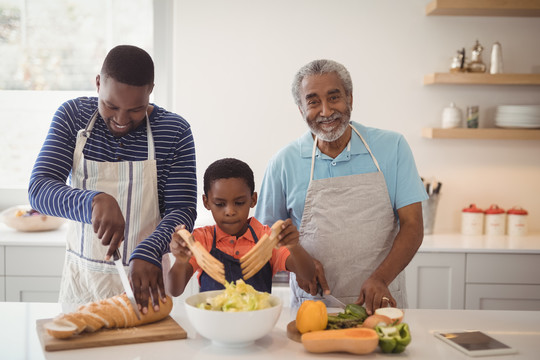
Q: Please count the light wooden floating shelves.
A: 3